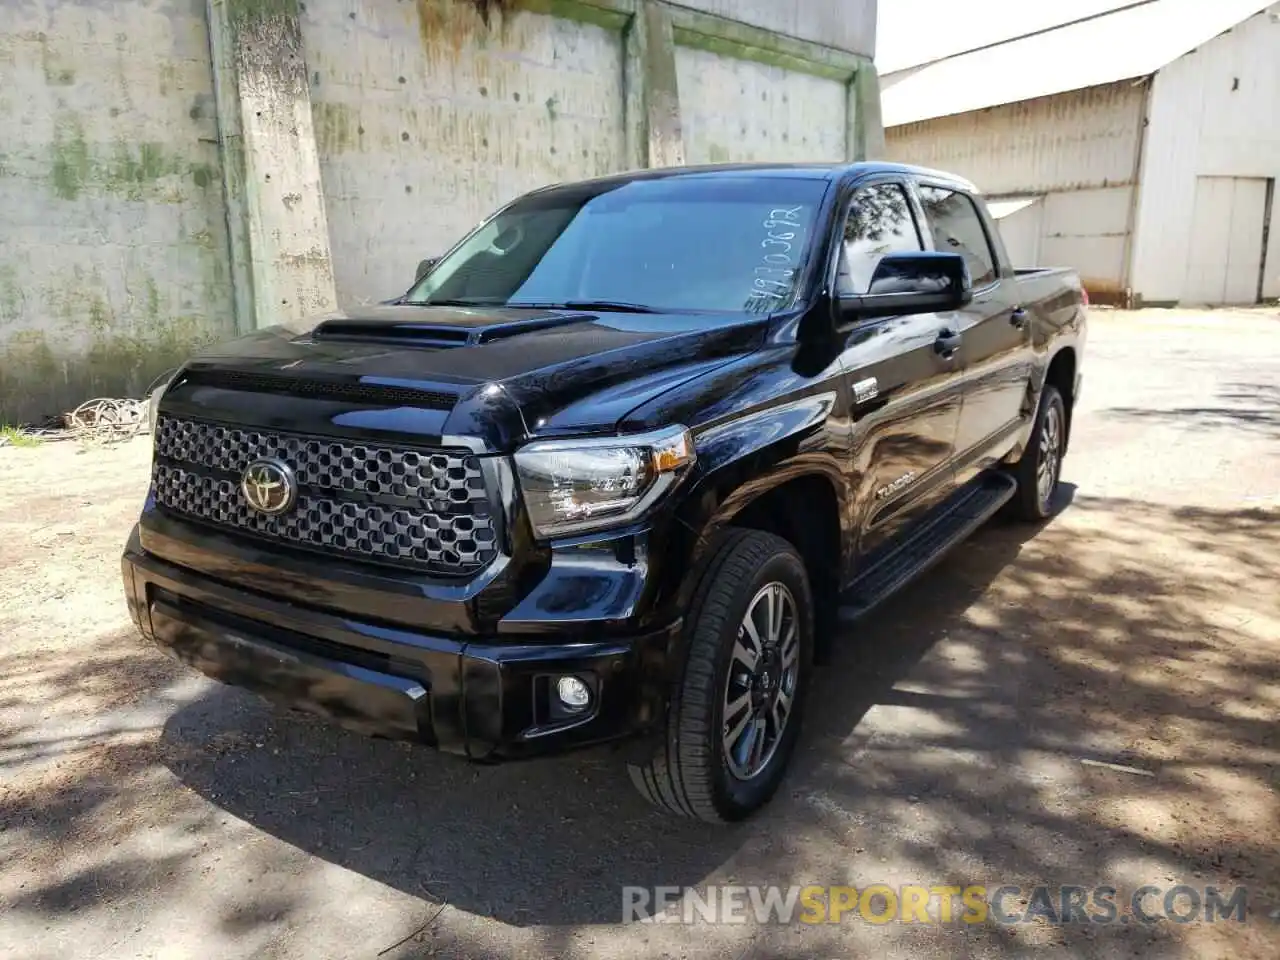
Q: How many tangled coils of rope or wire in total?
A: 1